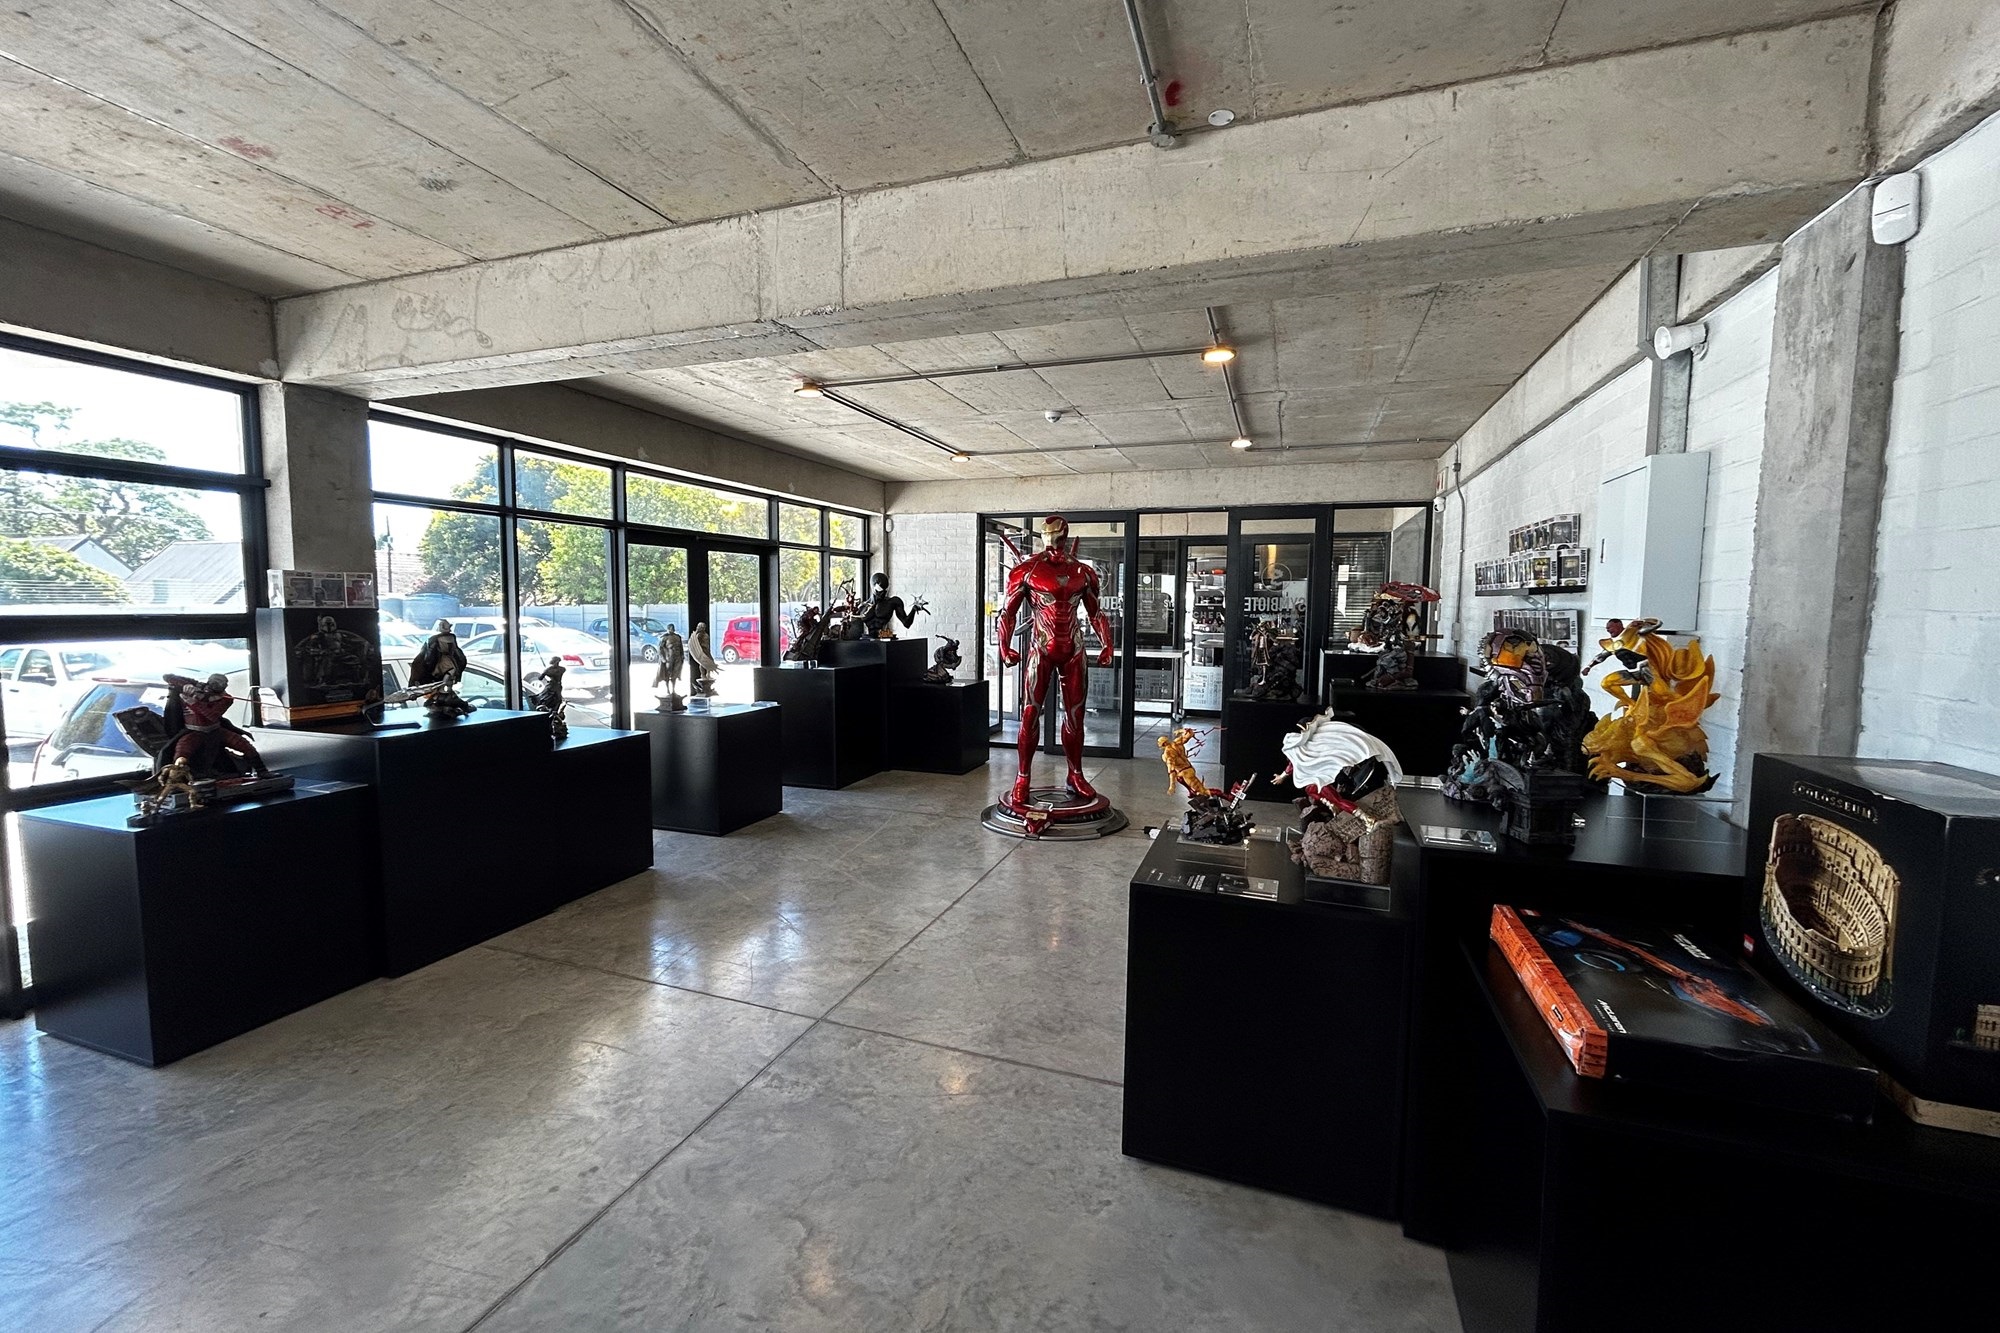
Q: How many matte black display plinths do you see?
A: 13